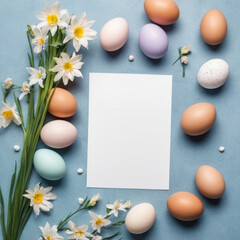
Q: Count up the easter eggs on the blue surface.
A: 12